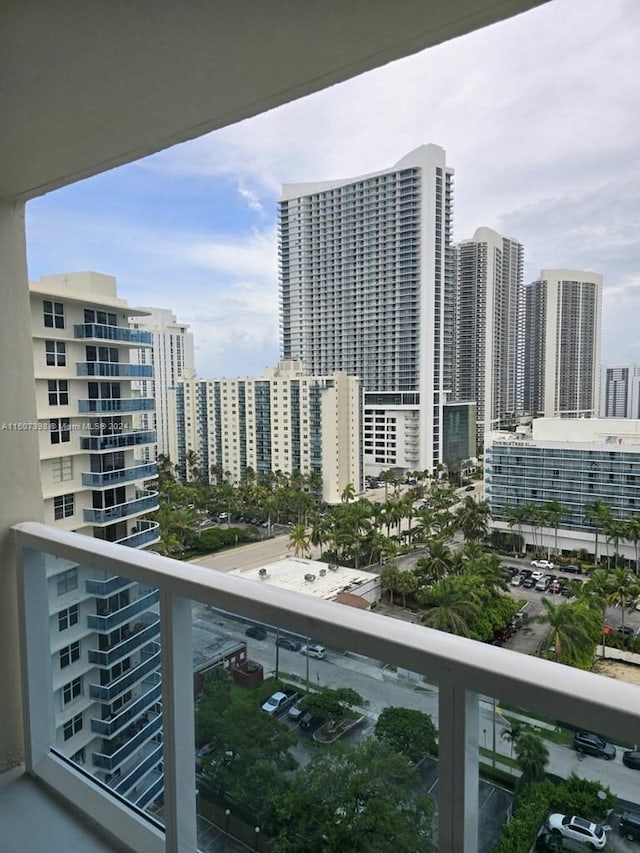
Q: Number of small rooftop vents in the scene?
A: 4